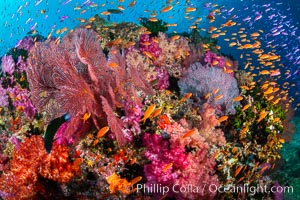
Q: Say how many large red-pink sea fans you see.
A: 1